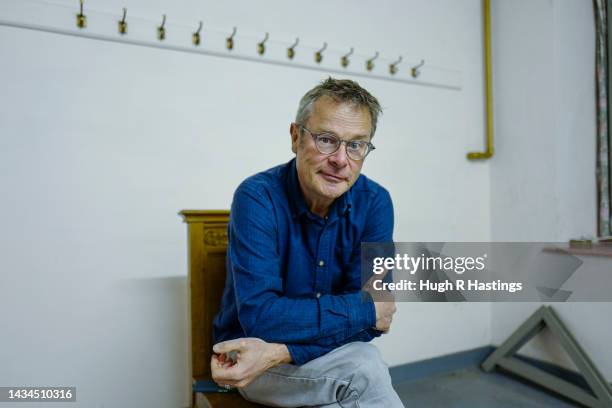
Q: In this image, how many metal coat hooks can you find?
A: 12